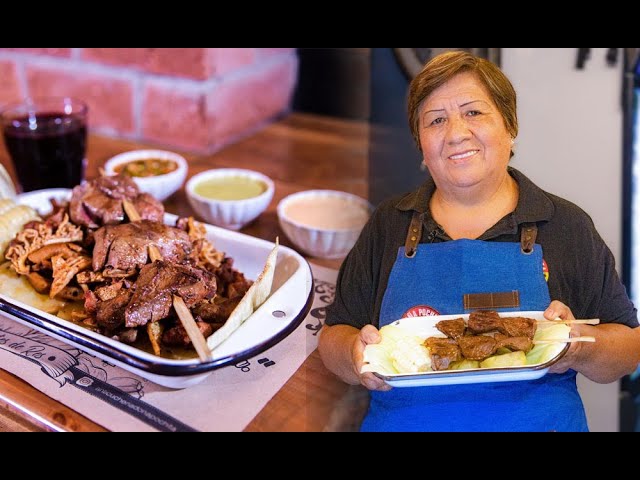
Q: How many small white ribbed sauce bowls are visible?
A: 3